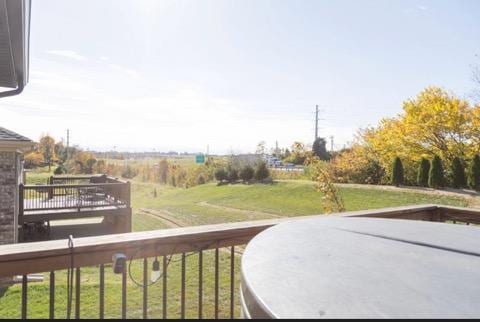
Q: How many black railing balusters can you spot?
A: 11